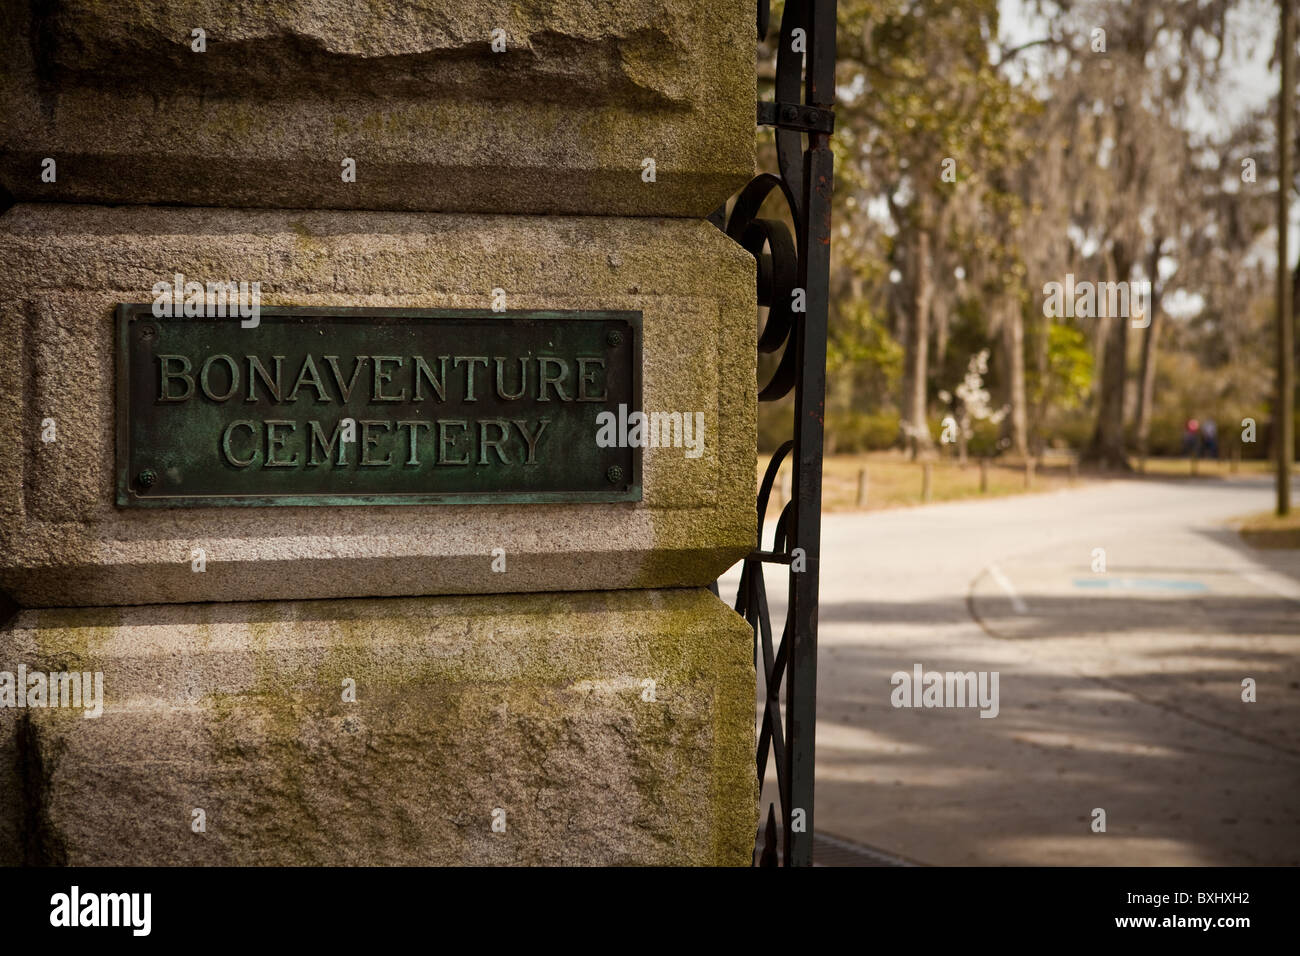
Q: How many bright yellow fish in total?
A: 0